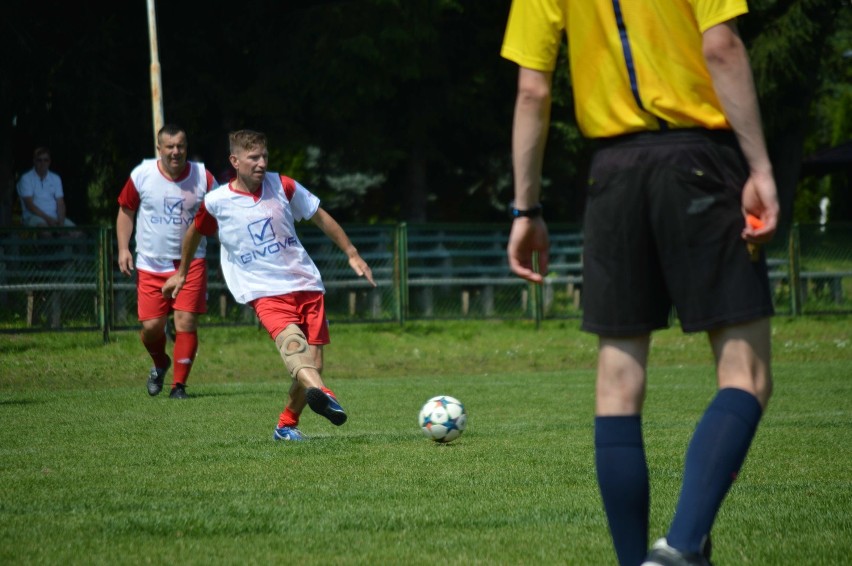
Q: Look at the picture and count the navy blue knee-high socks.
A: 2